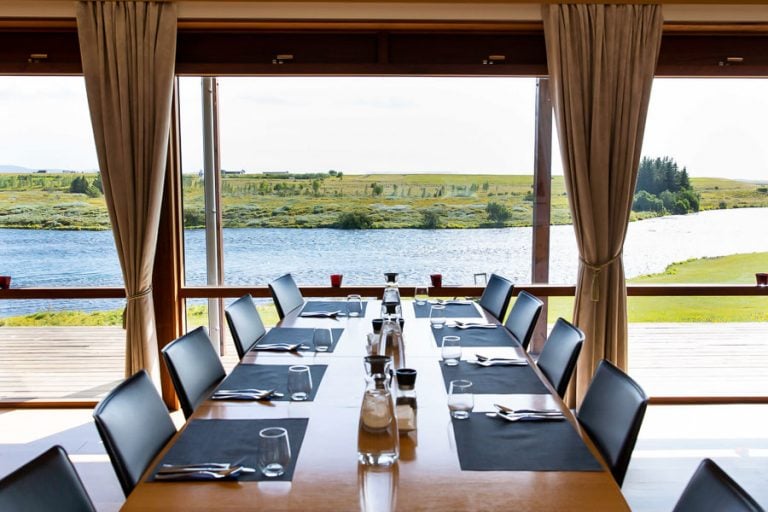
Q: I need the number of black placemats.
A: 8